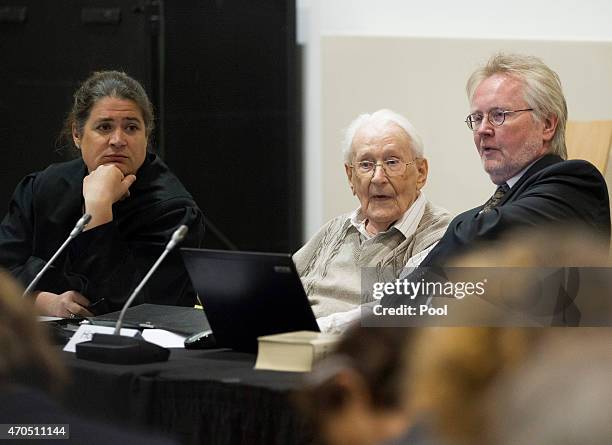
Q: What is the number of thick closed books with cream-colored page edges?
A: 1